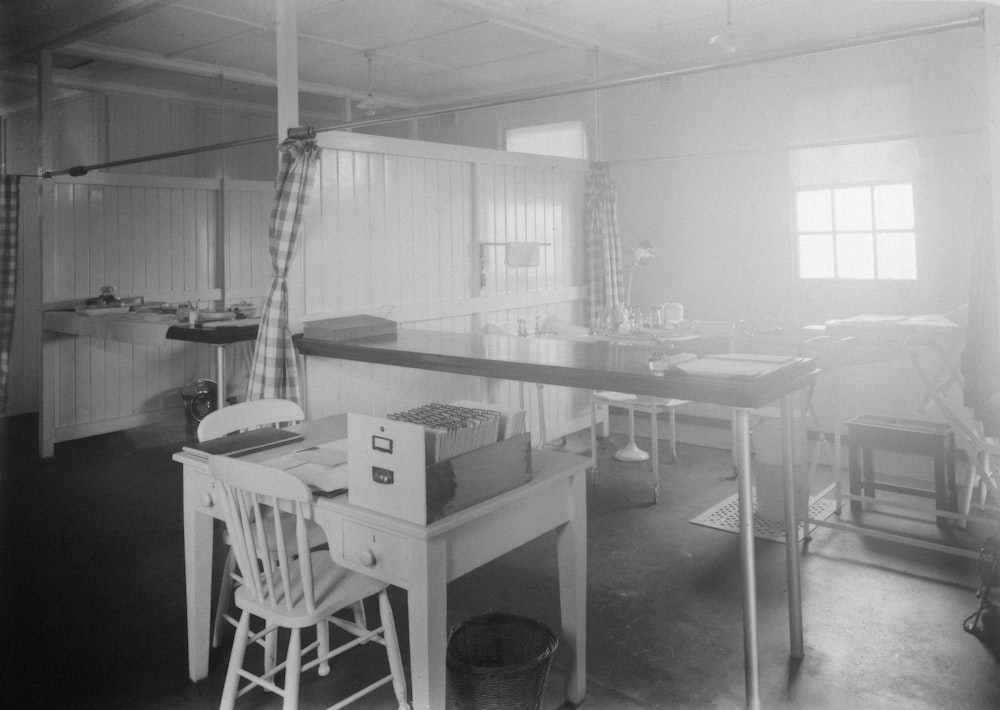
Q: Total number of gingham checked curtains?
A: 3